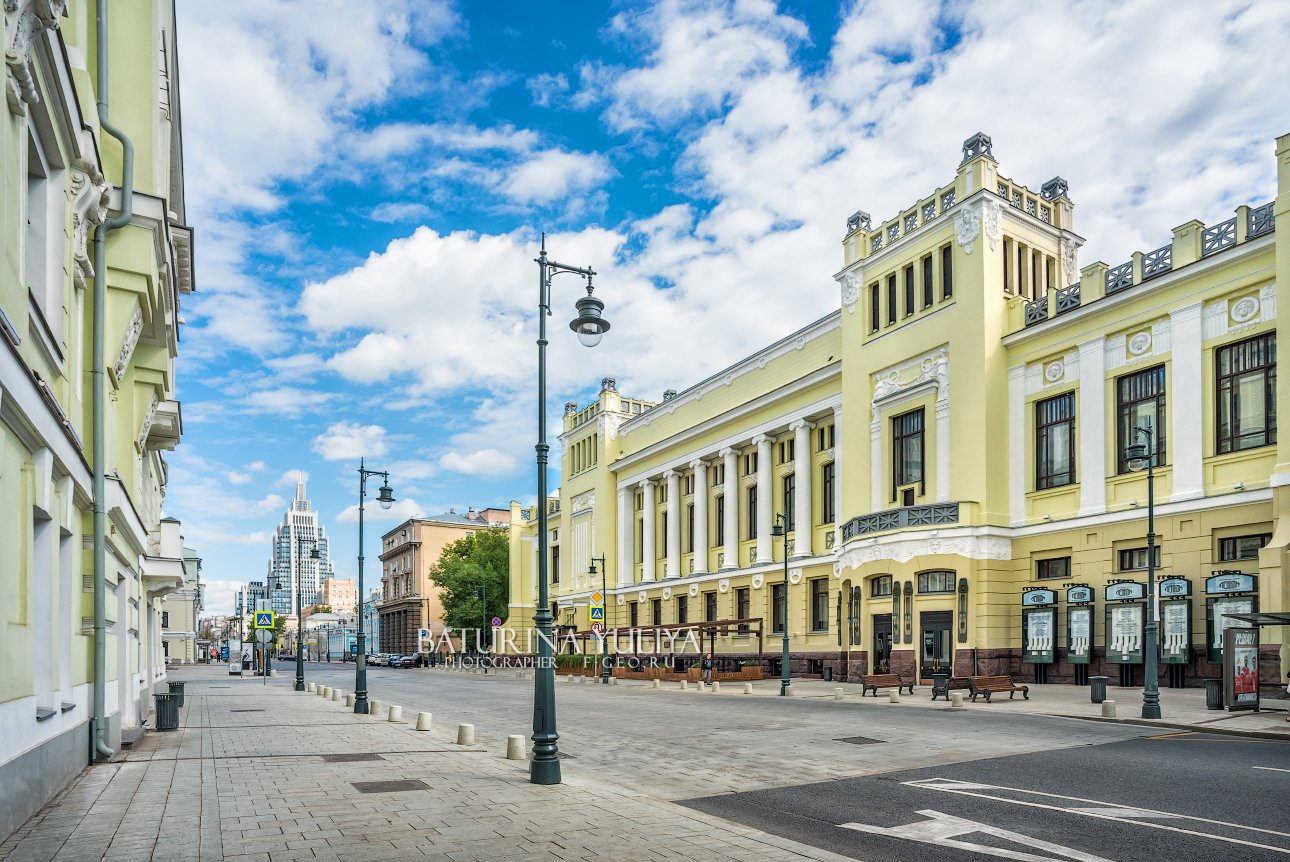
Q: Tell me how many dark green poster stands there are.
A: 5